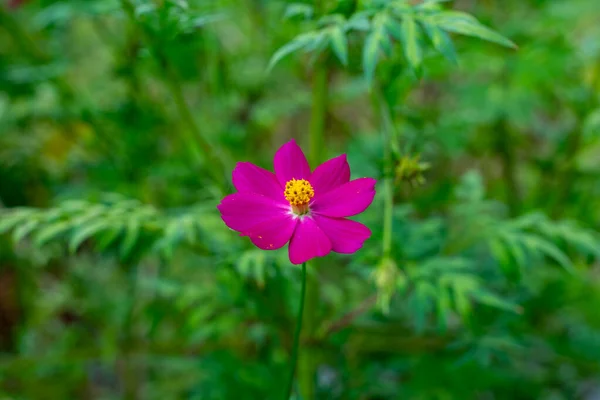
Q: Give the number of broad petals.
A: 8